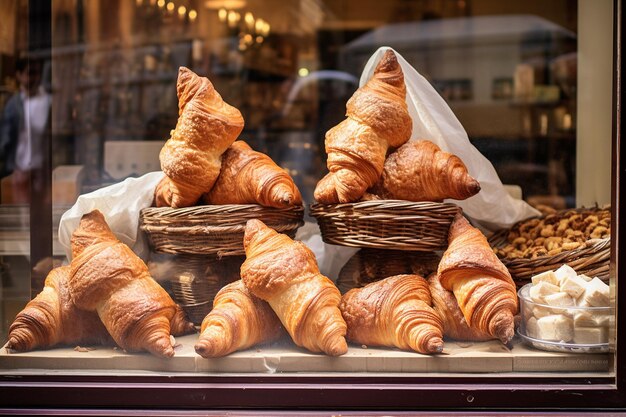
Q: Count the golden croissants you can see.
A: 11